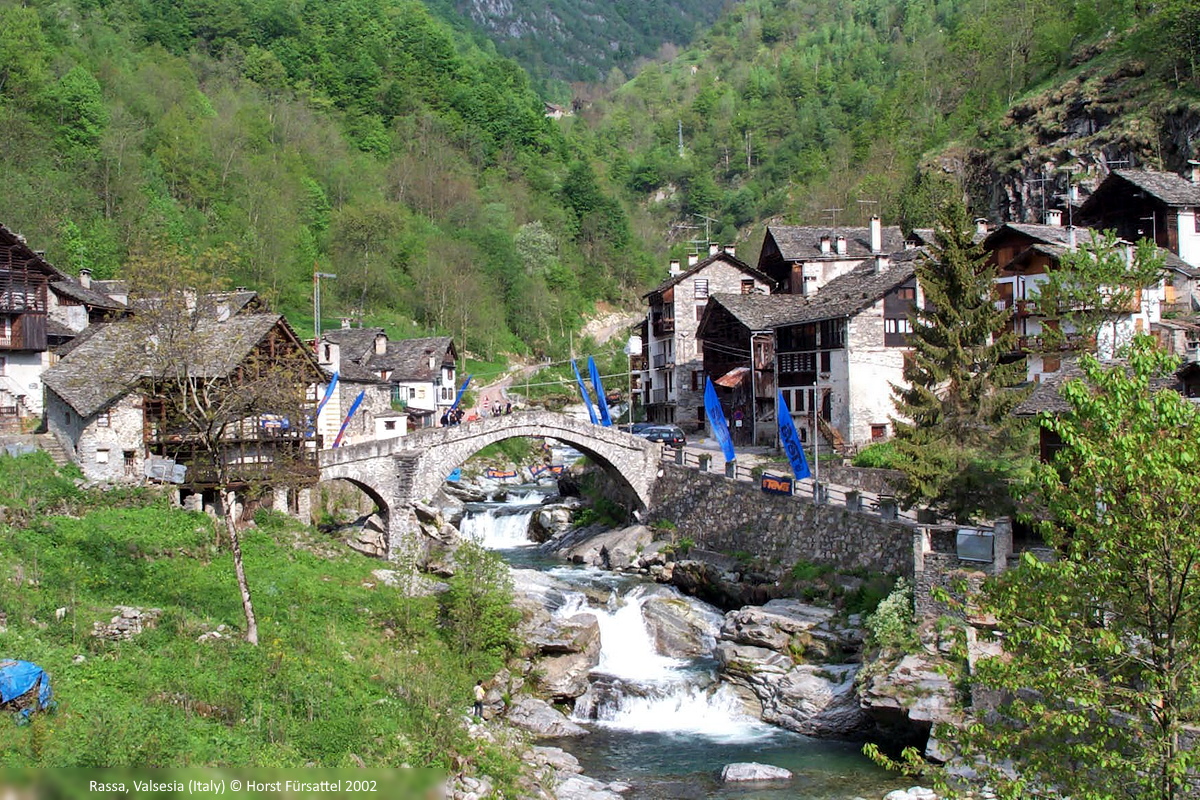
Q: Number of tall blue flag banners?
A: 7